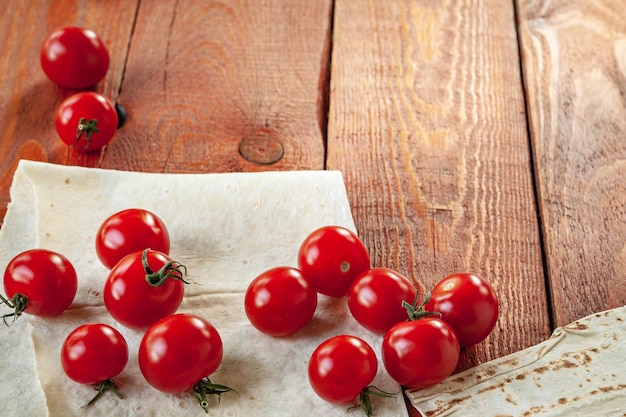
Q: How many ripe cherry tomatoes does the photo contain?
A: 13